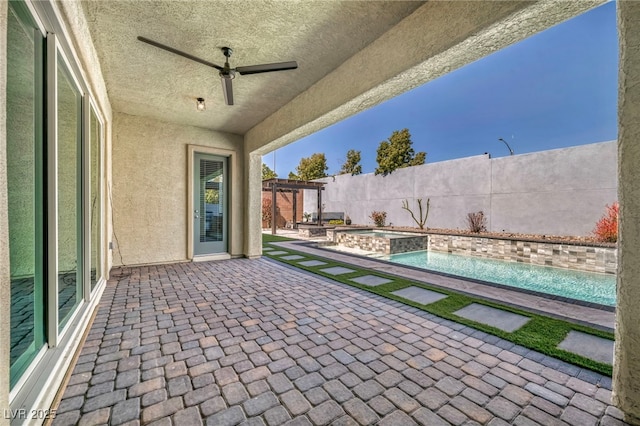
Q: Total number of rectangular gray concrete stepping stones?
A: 9